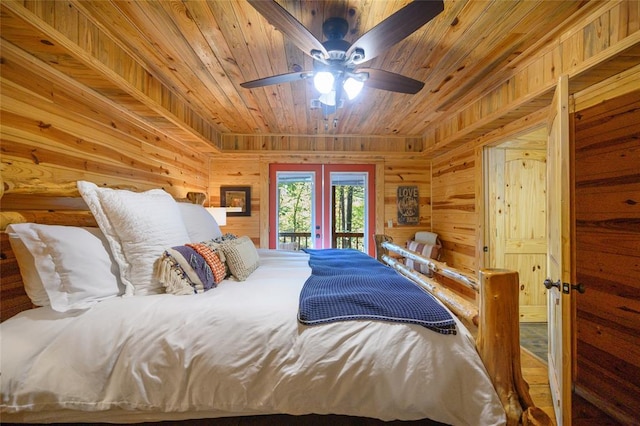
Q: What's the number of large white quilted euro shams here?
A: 1